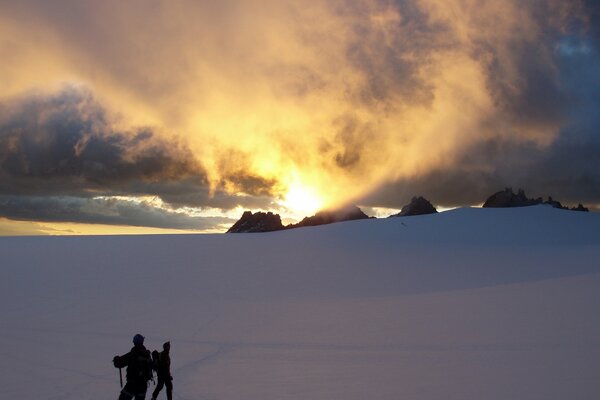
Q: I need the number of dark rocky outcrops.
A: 4